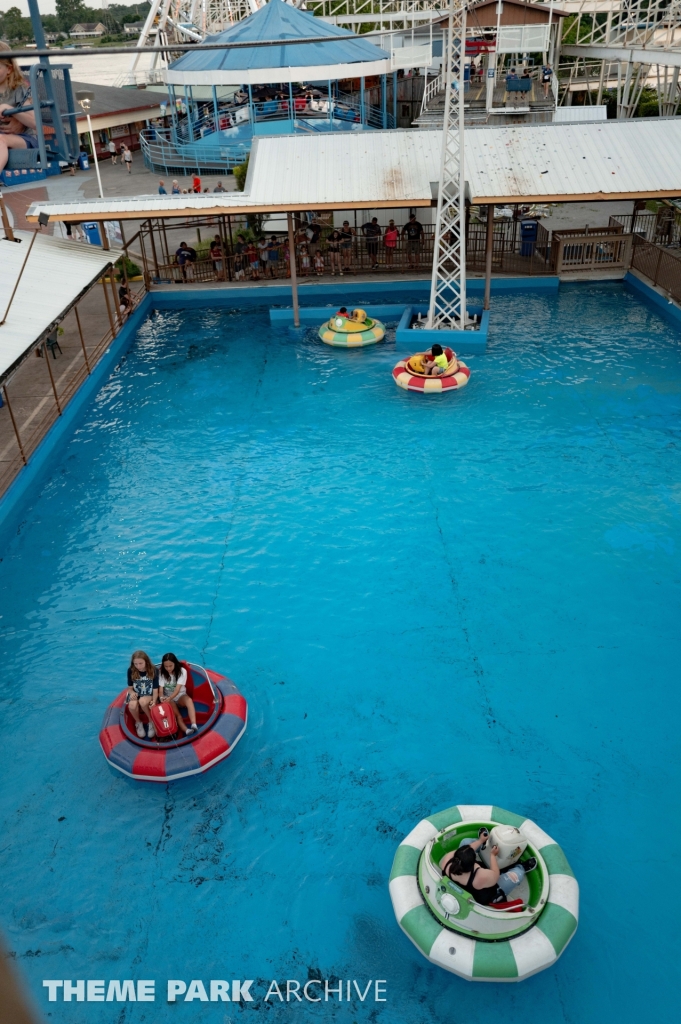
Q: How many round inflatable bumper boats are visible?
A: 4